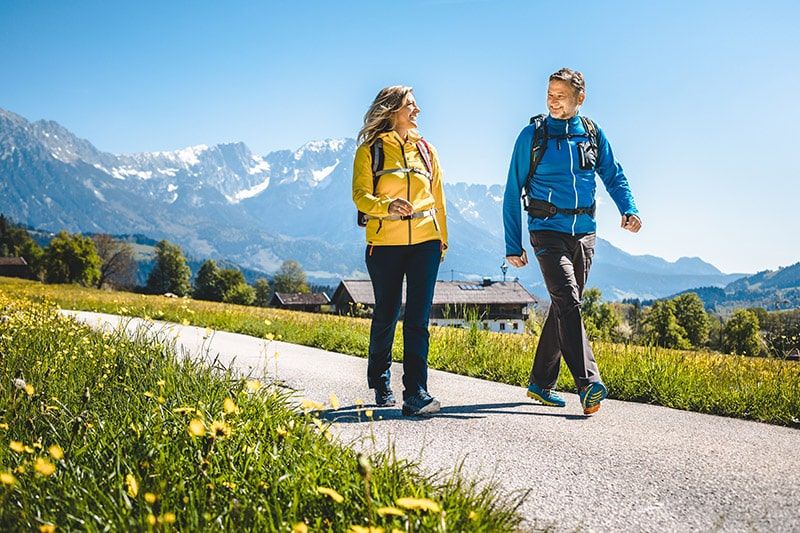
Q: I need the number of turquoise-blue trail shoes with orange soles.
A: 2